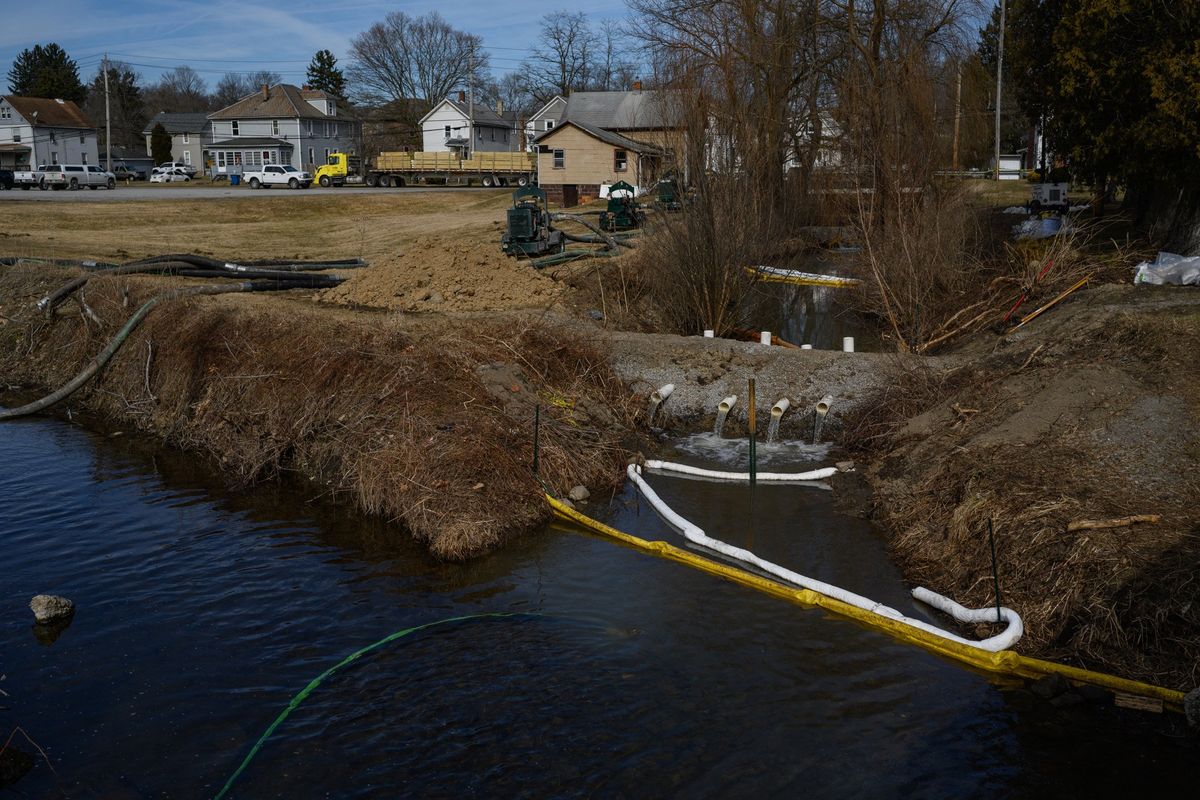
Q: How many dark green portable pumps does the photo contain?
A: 3